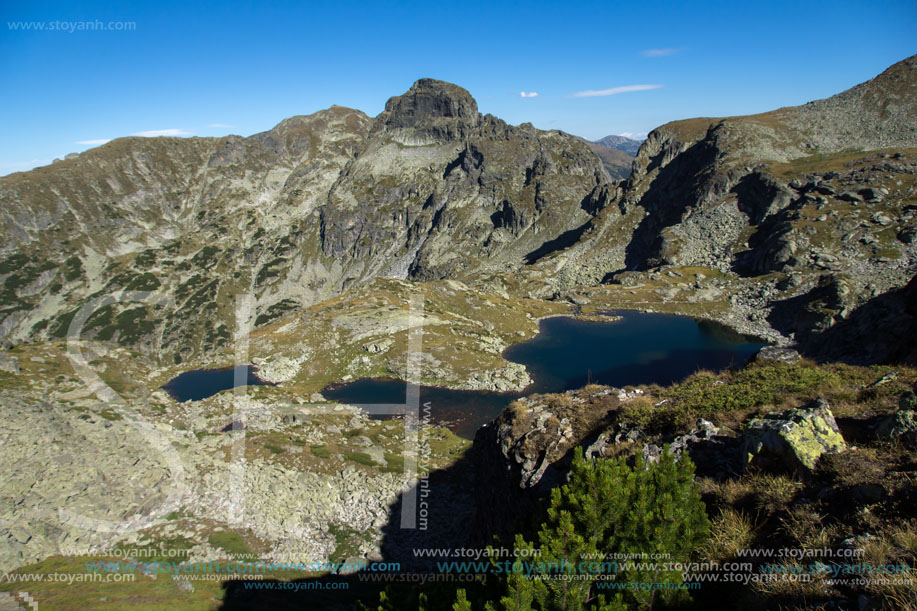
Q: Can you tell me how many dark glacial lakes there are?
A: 2